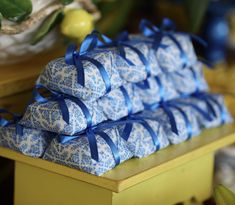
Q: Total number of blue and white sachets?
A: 12